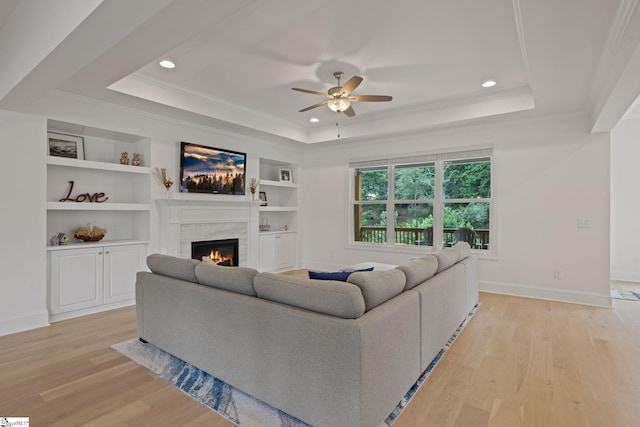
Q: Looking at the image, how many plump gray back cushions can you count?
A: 7